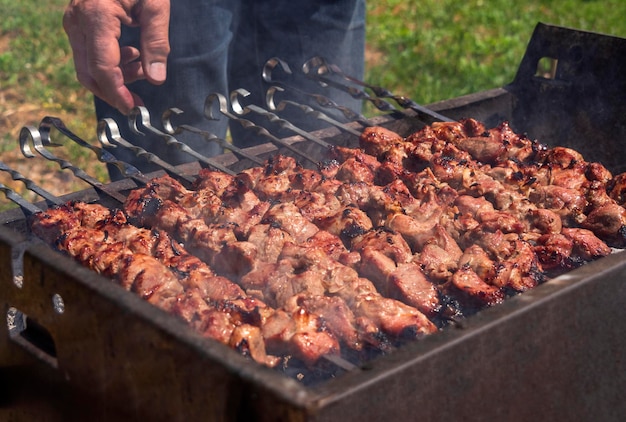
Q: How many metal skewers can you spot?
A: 13